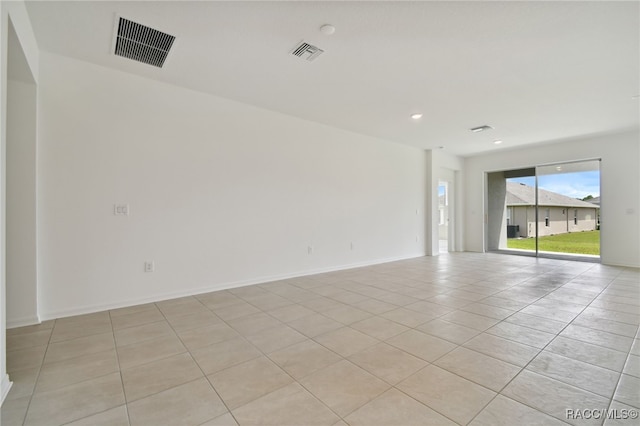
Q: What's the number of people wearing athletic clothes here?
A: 0